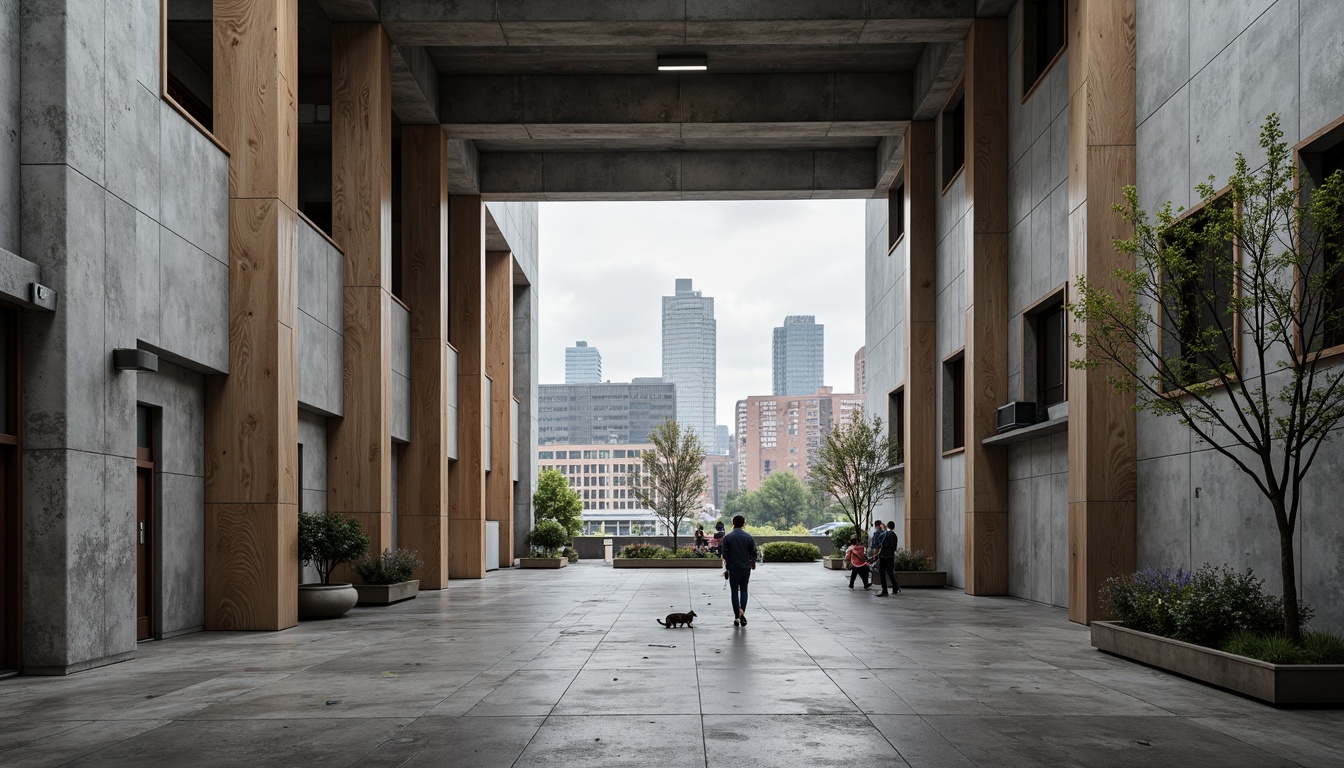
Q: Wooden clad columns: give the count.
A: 8